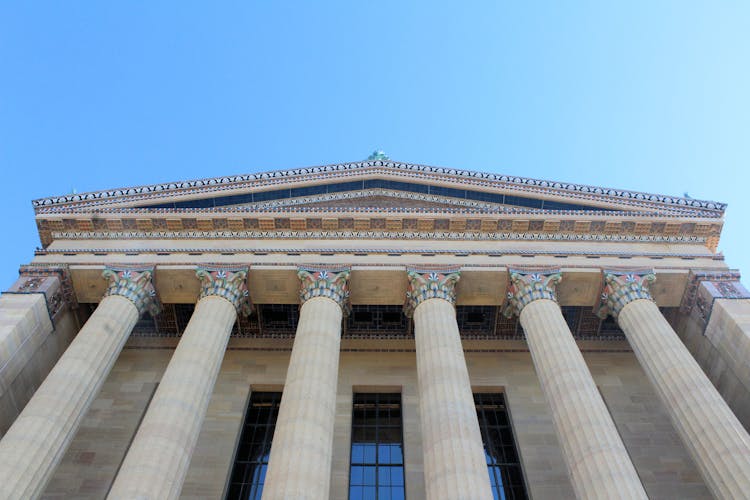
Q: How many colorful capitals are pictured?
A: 6